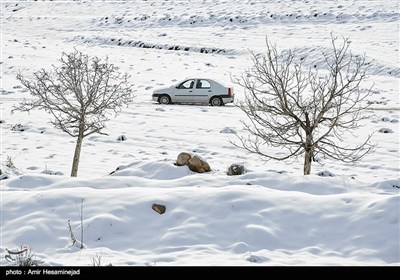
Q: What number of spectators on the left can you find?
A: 0